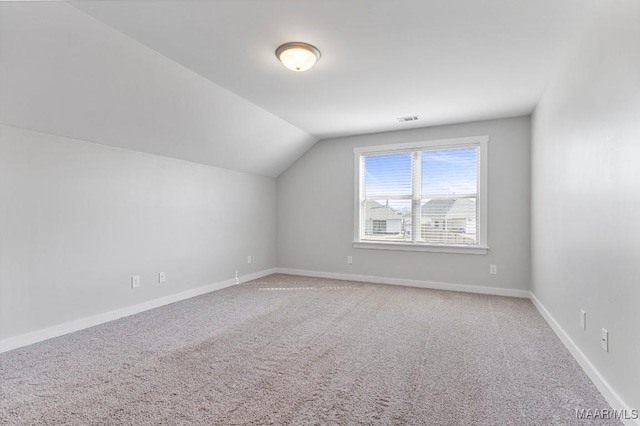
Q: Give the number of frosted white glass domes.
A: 1